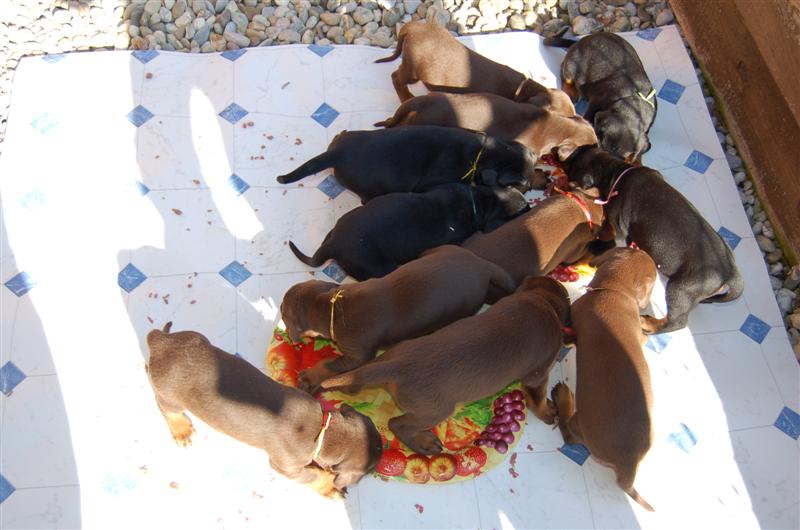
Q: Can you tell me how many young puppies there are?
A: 11